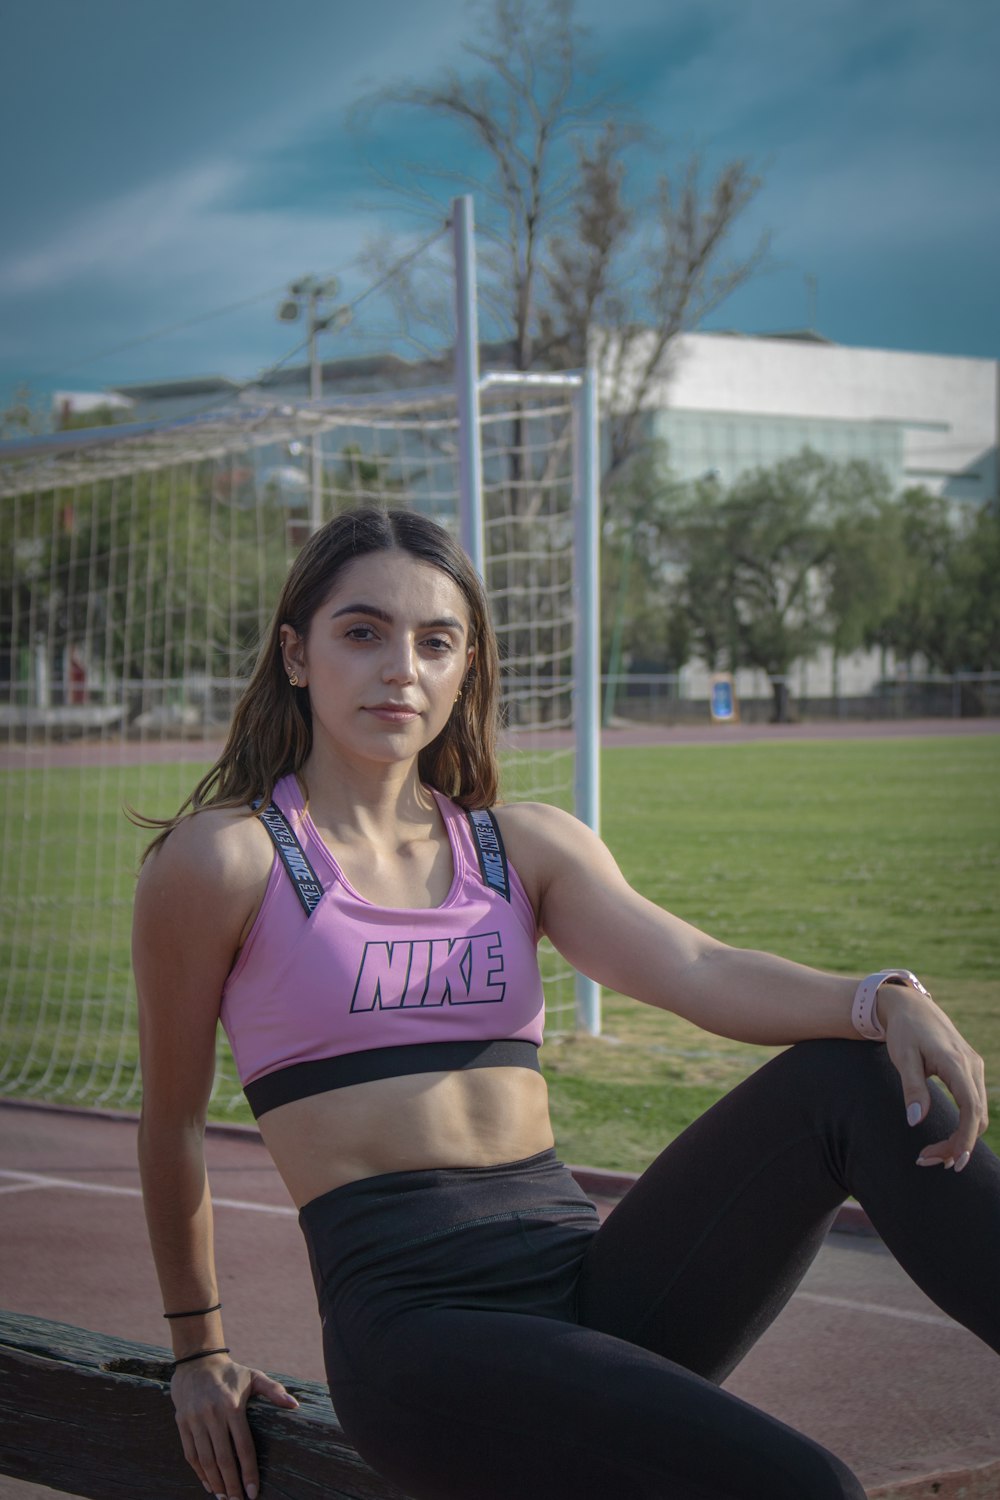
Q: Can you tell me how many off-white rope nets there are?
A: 1